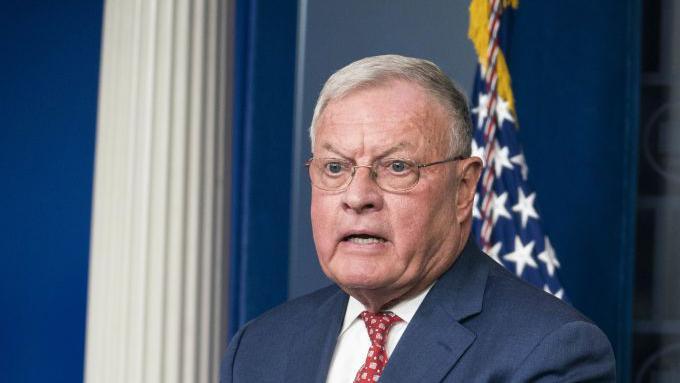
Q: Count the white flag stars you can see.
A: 12